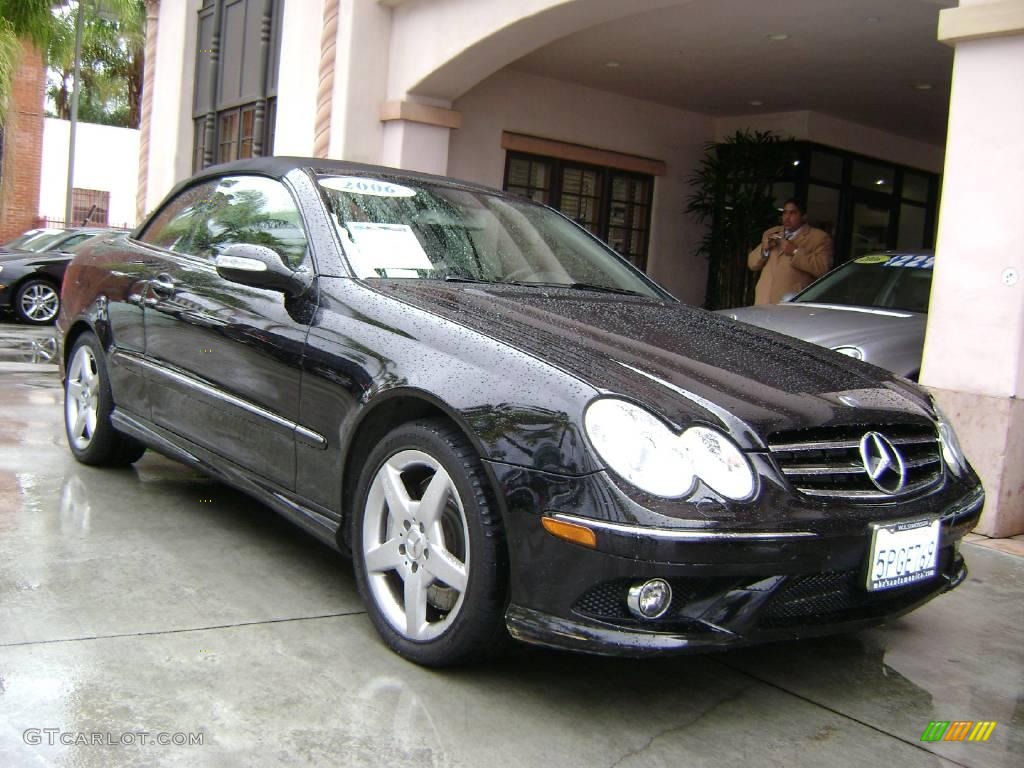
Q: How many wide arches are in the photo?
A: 1